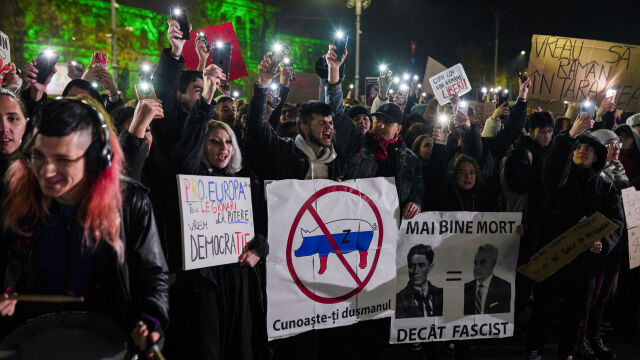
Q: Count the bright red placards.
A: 1